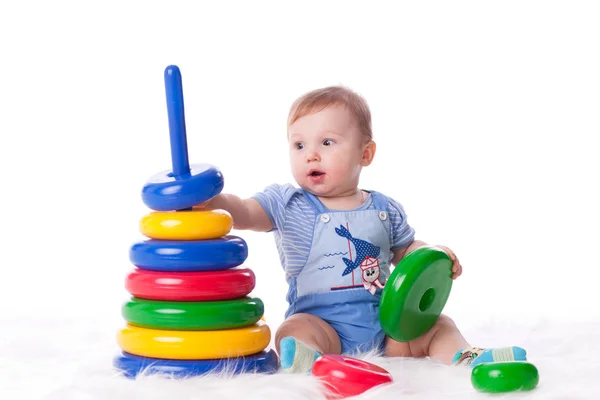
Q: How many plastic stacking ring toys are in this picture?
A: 10